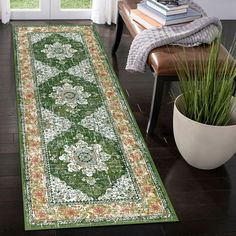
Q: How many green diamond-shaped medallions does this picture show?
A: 3